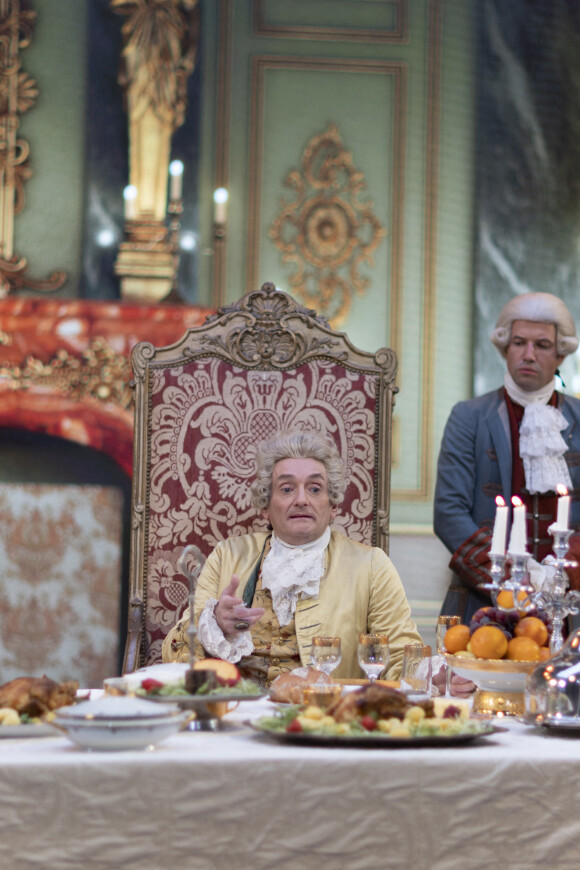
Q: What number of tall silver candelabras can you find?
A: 1